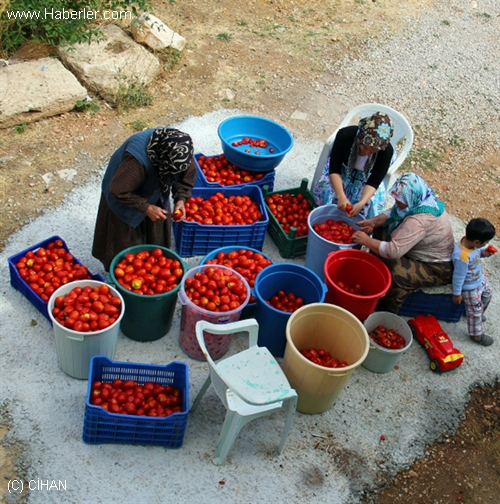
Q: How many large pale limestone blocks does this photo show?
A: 3